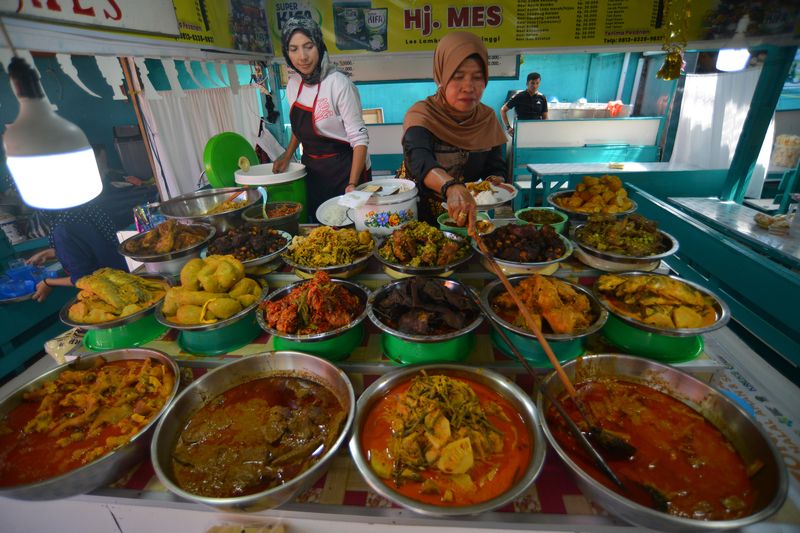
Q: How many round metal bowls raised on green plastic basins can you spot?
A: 6